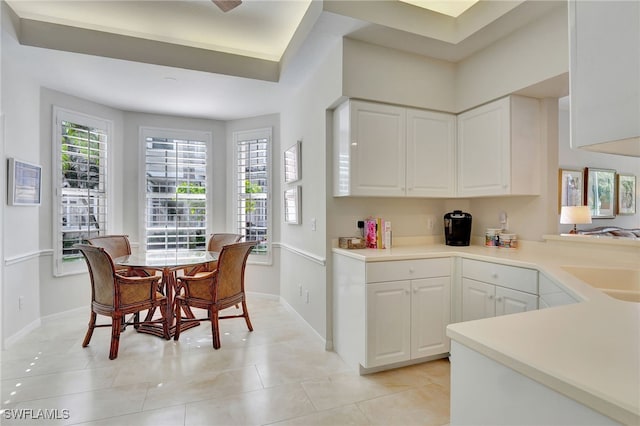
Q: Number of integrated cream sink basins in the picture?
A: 2